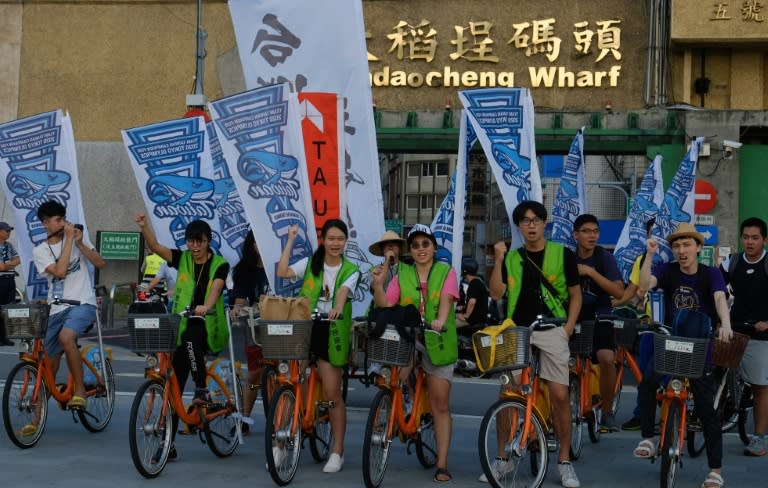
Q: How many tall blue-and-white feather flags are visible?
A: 9